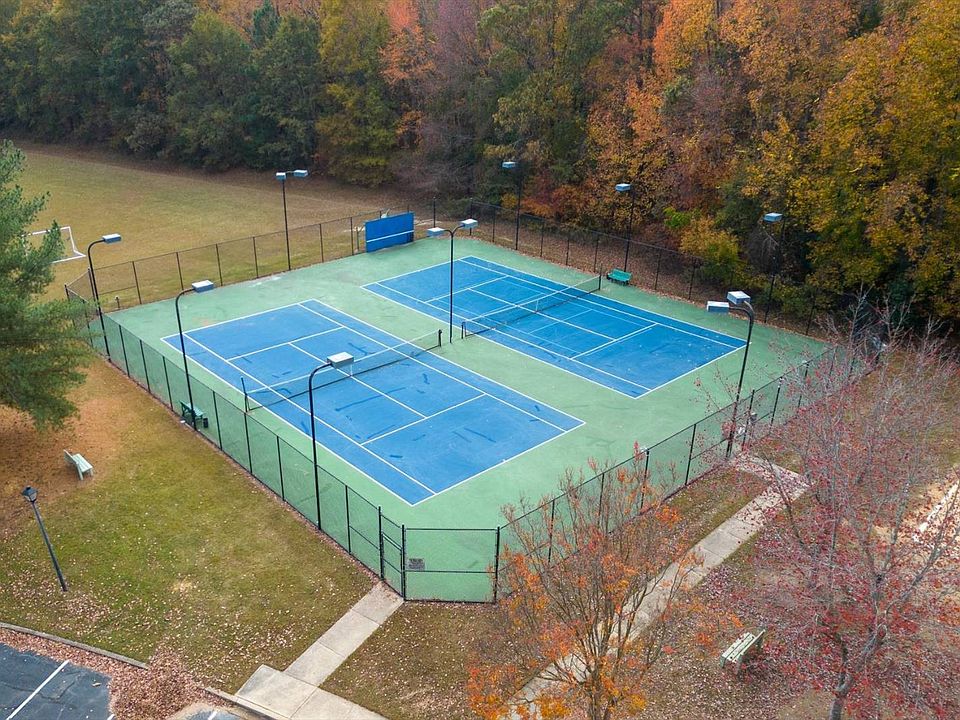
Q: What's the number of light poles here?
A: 10